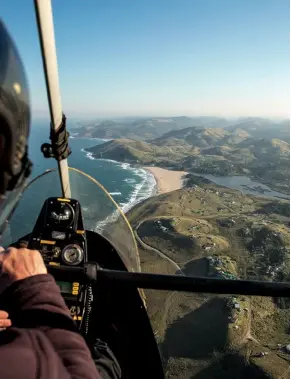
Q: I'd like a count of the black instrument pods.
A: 1